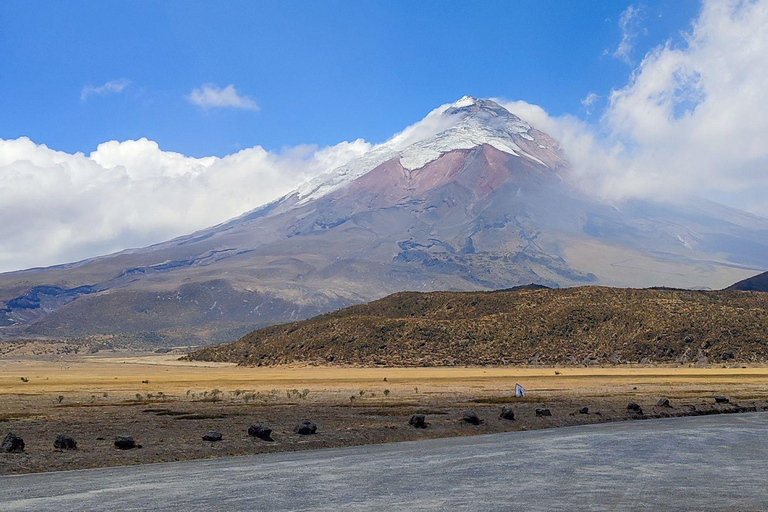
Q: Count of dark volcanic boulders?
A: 14